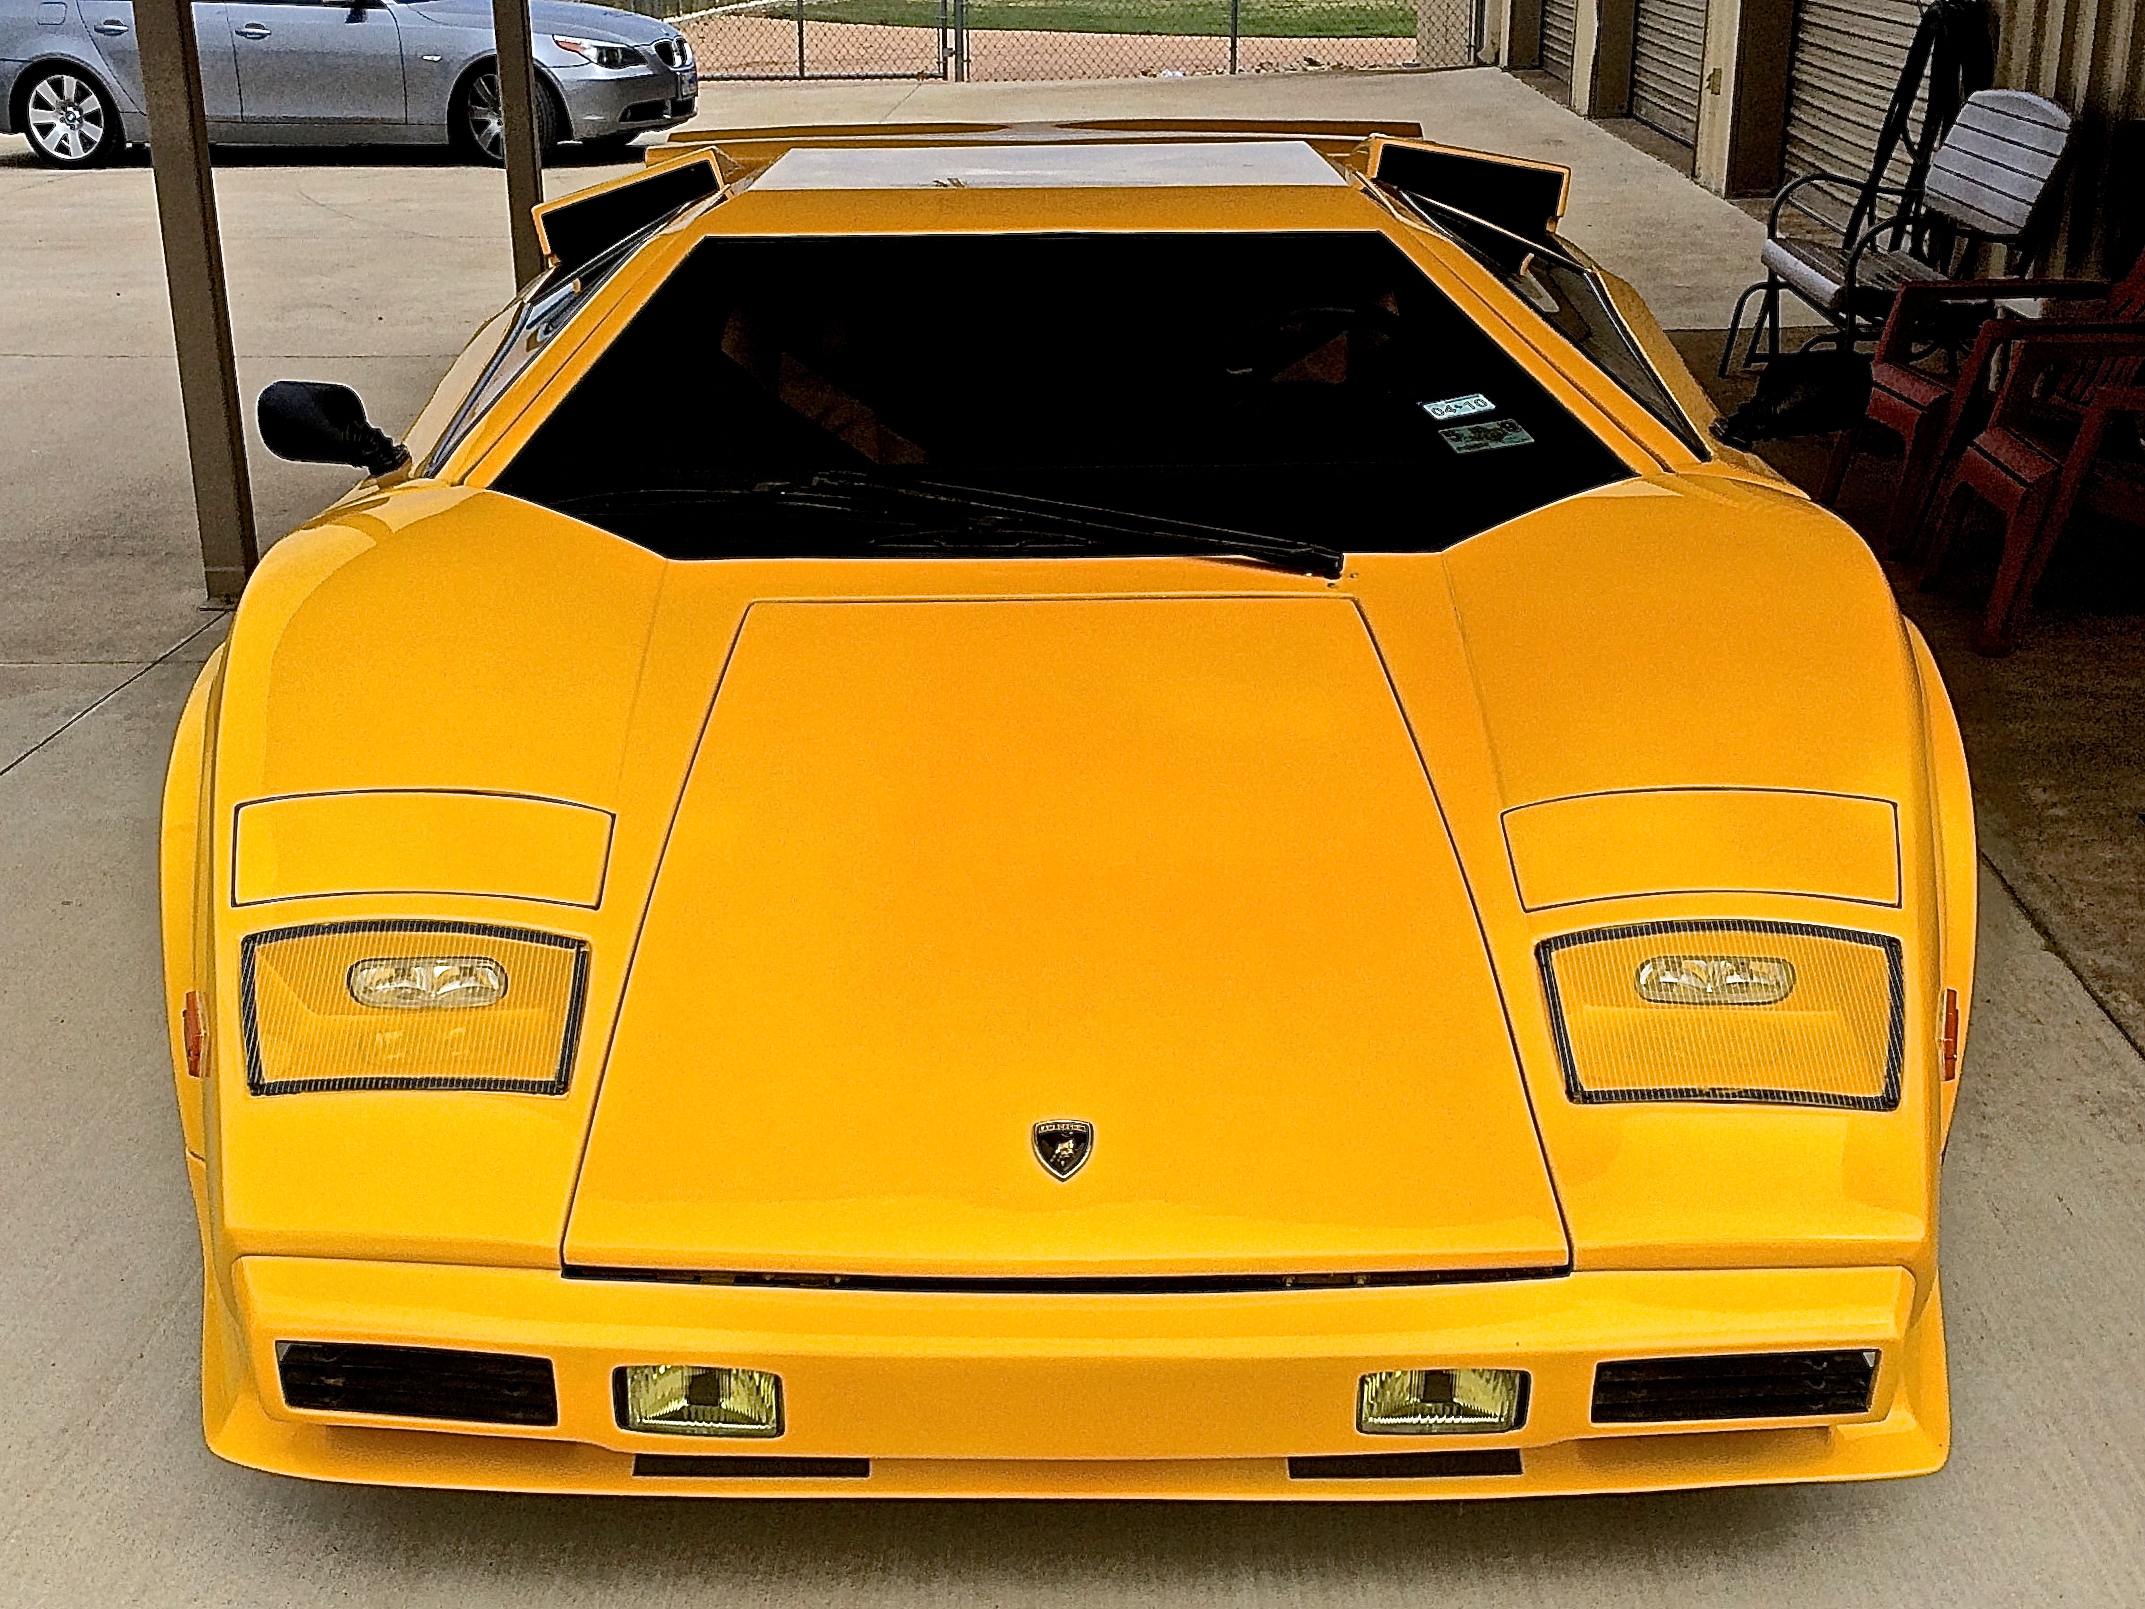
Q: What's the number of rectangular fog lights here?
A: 2